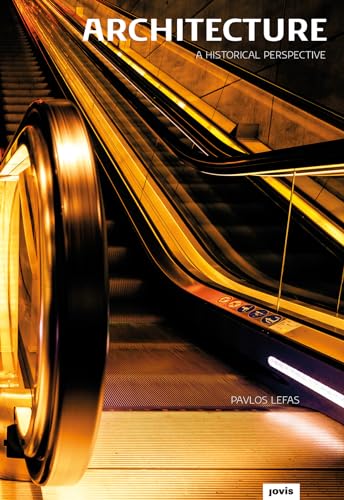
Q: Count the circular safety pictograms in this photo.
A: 5